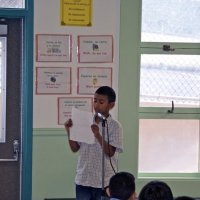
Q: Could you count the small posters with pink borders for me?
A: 5